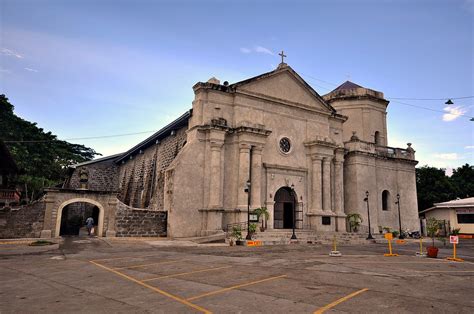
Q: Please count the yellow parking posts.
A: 4